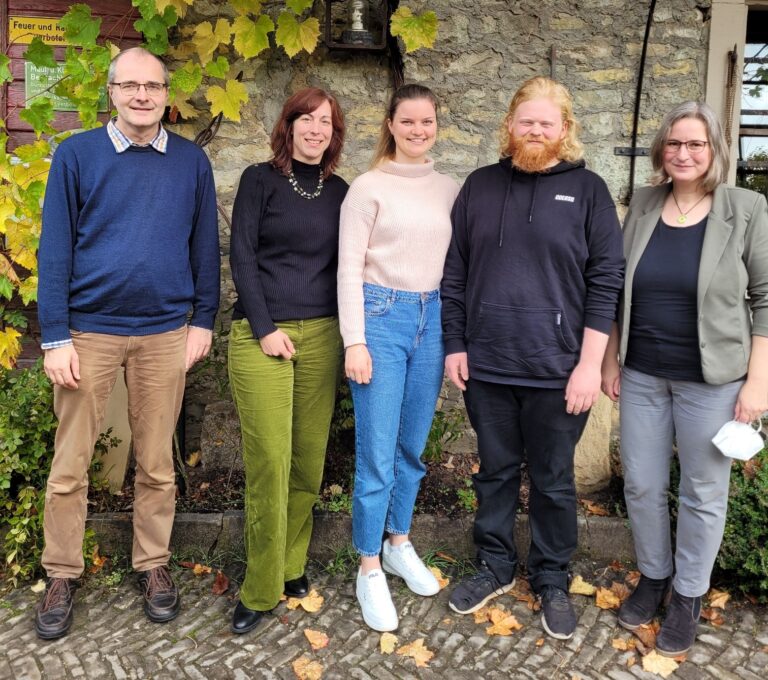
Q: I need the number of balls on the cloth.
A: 0